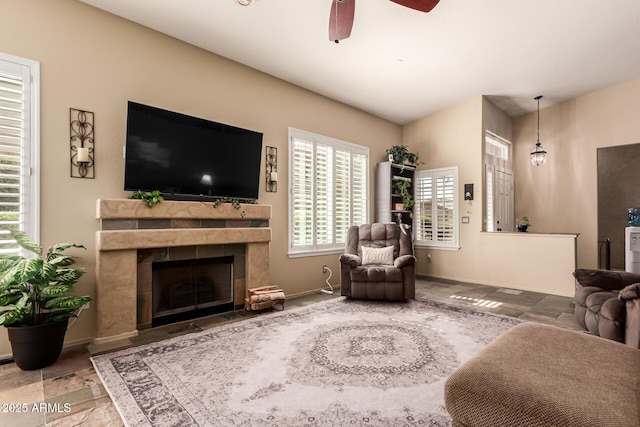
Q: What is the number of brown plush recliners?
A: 2